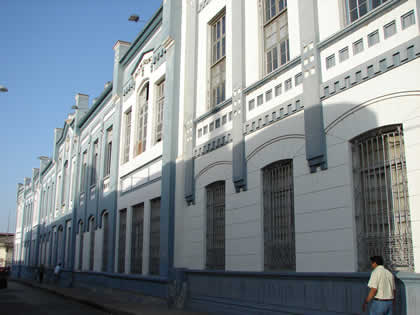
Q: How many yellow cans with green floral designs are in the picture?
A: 0